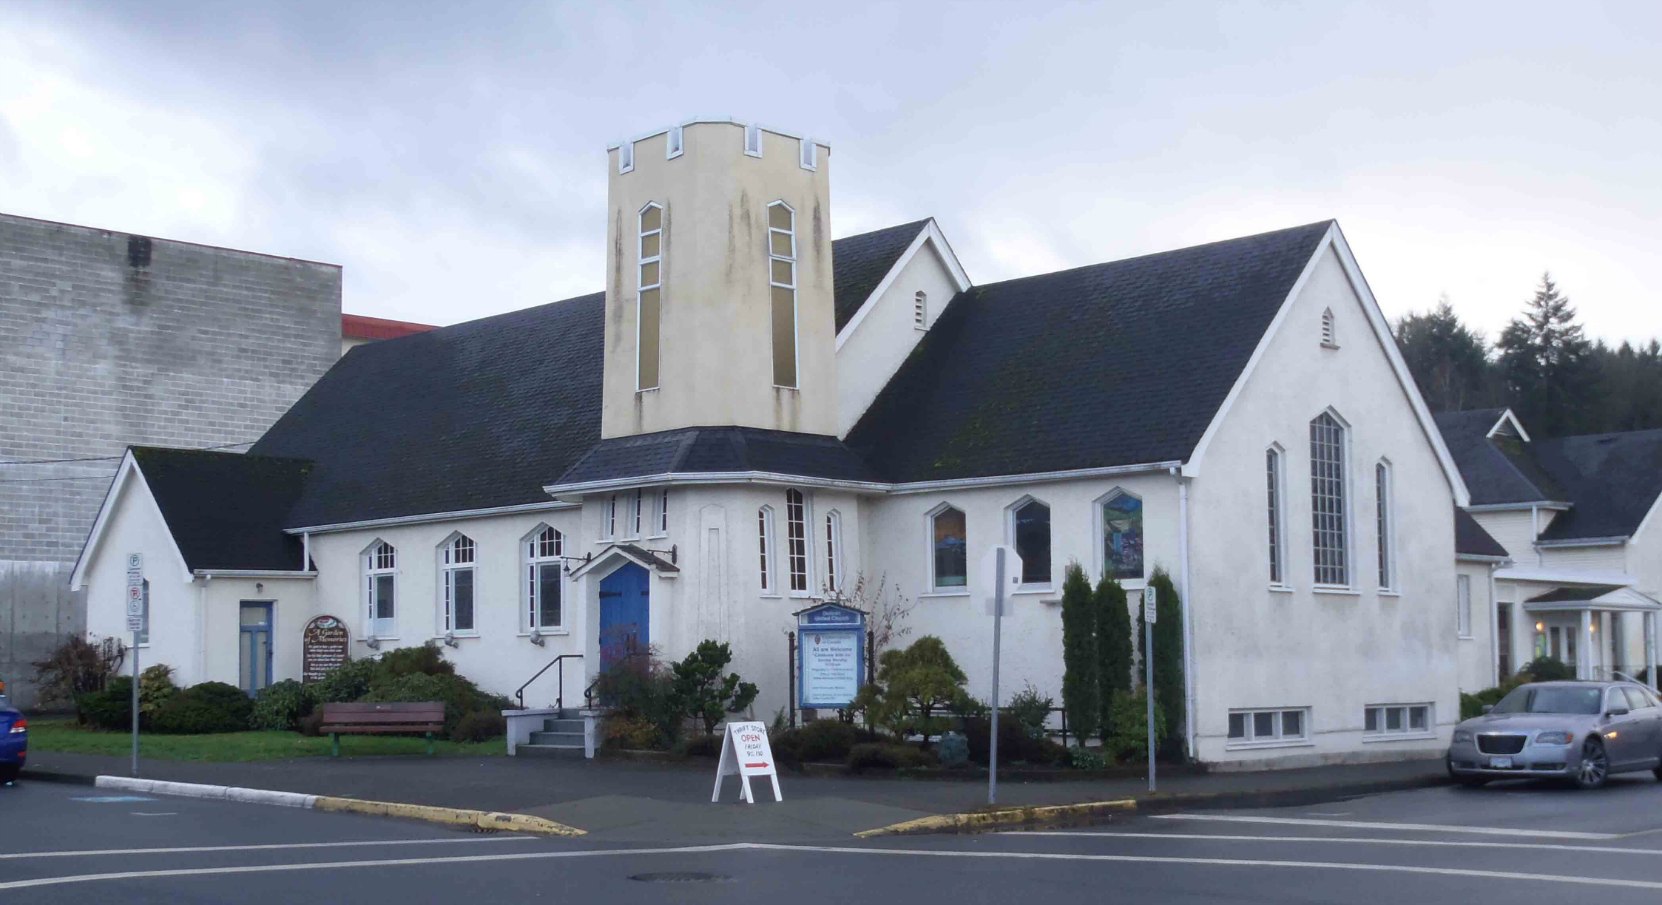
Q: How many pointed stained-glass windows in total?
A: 3